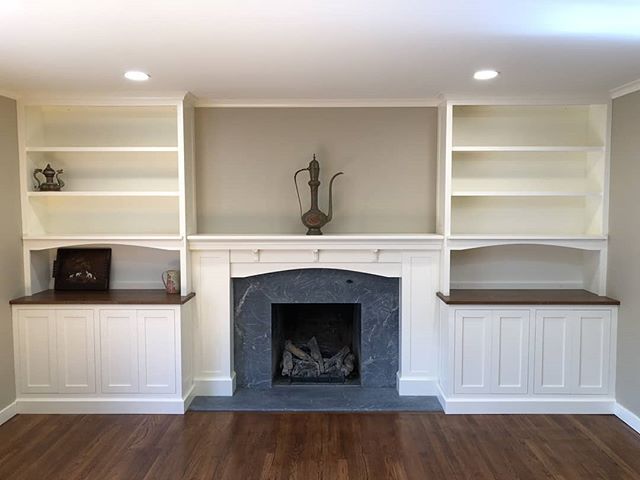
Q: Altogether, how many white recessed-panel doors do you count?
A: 8